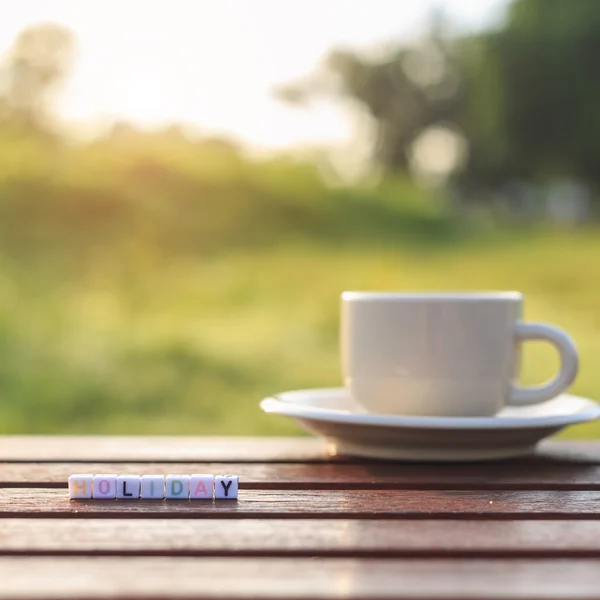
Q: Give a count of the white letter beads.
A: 7